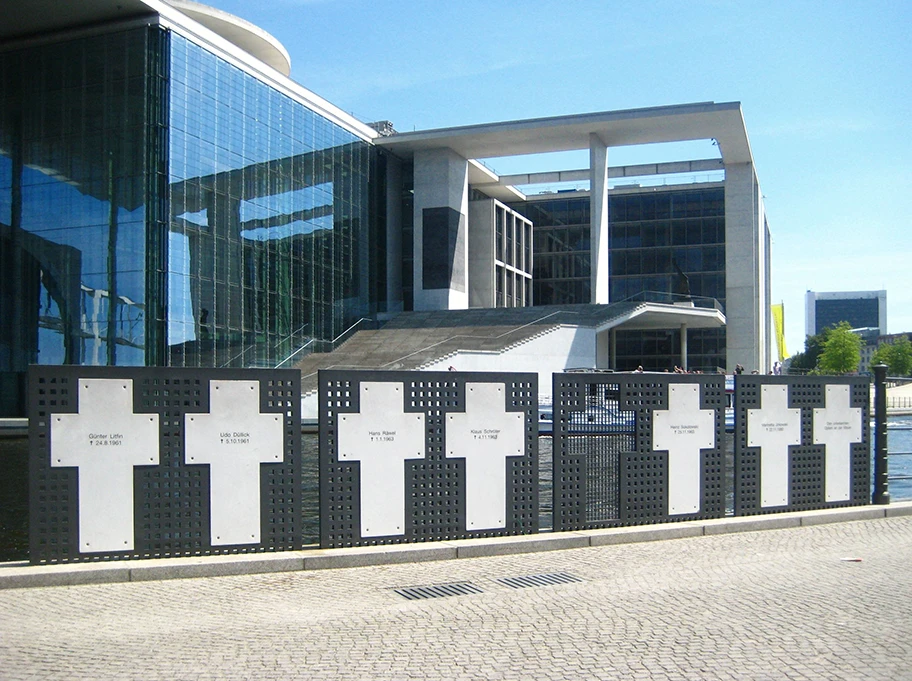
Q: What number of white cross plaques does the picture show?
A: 7